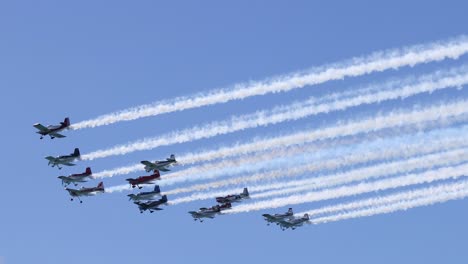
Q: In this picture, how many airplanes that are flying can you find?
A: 13